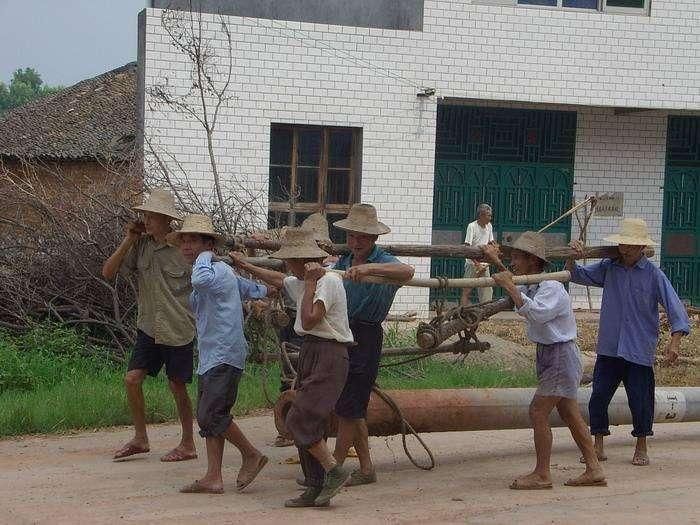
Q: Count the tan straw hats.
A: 7